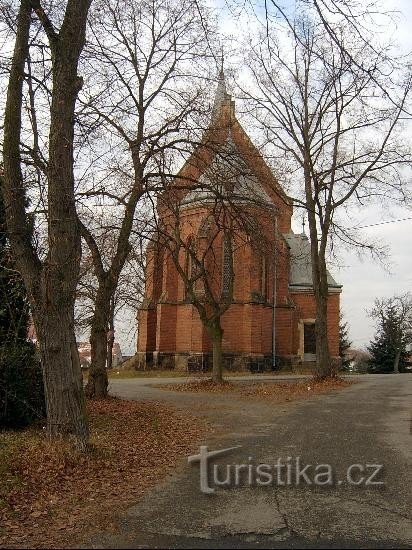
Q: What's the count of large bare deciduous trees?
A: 4